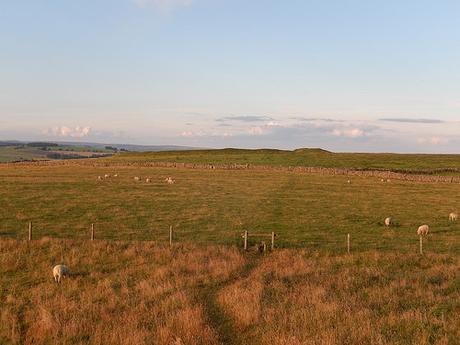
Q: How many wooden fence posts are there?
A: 7